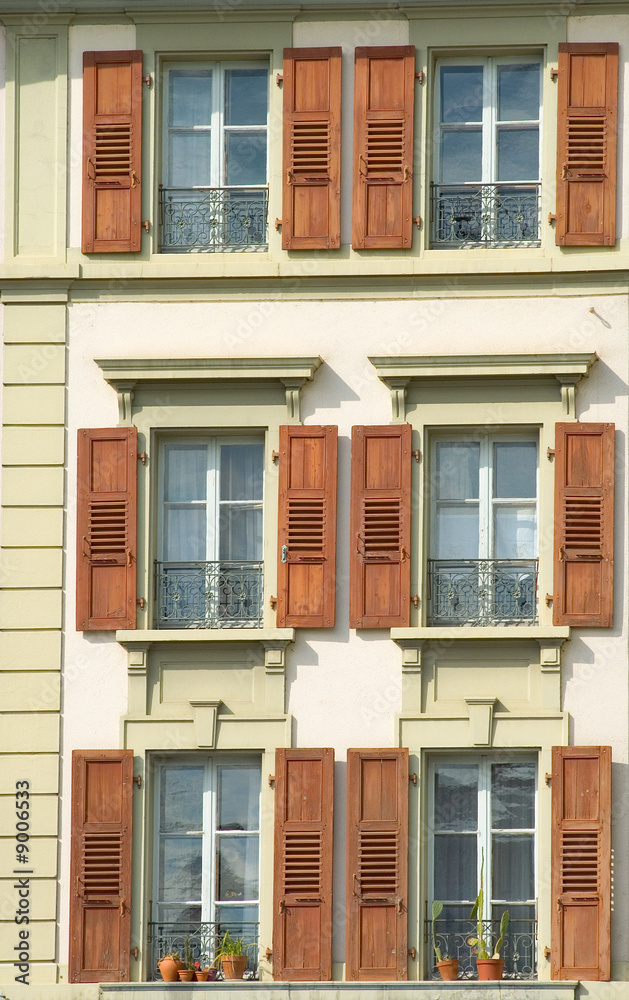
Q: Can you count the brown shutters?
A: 12